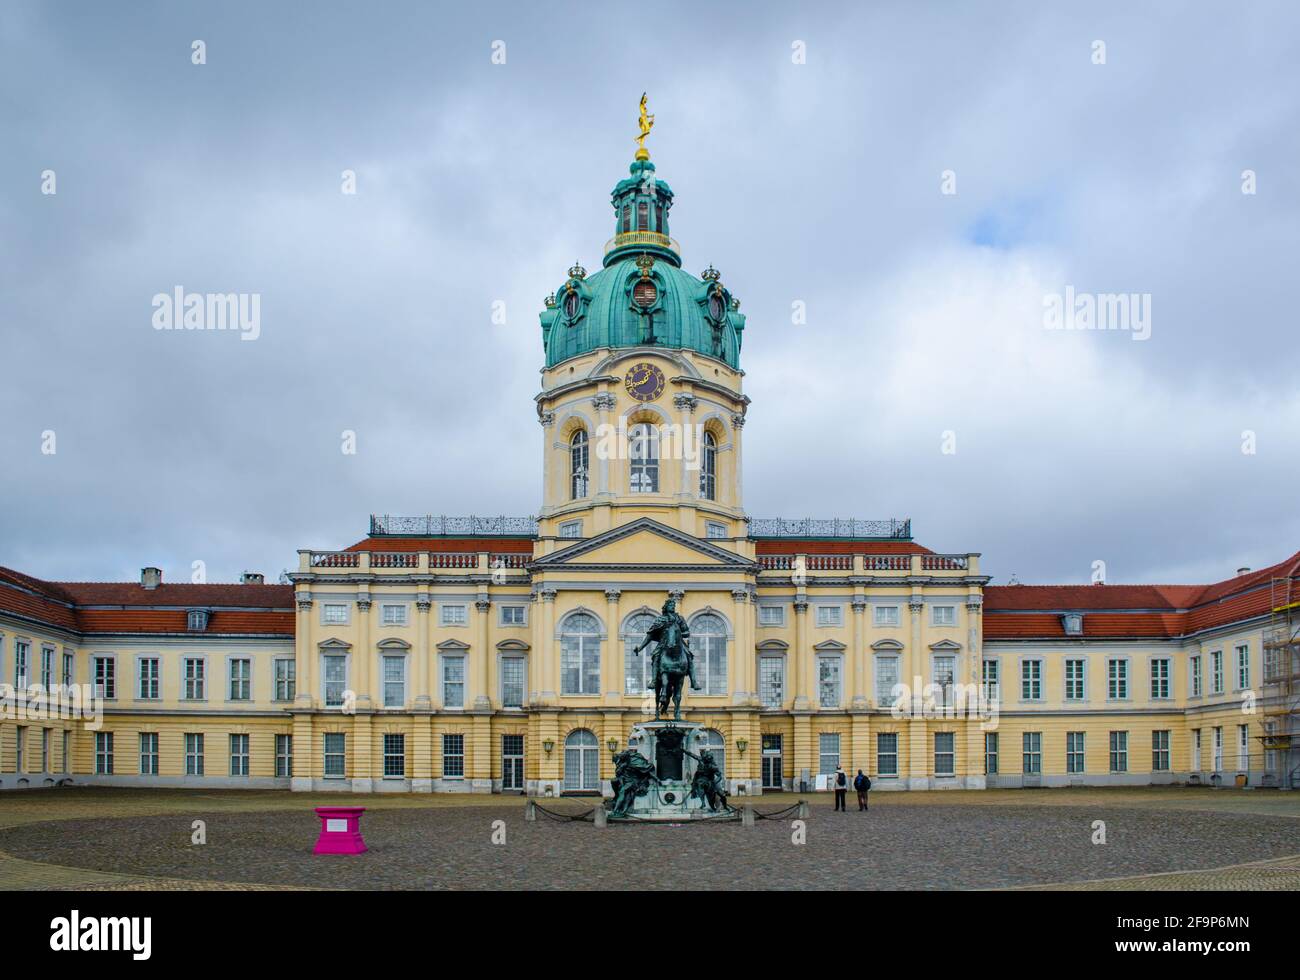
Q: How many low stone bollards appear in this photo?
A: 4